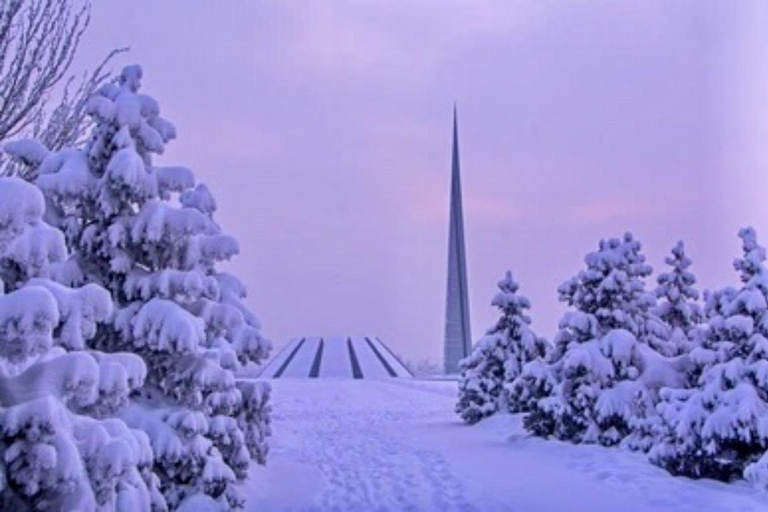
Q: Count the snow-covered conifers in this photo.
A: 6